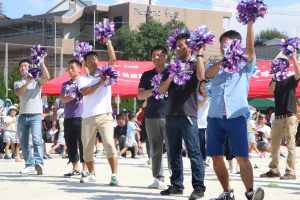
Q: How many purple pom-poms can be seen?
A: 14